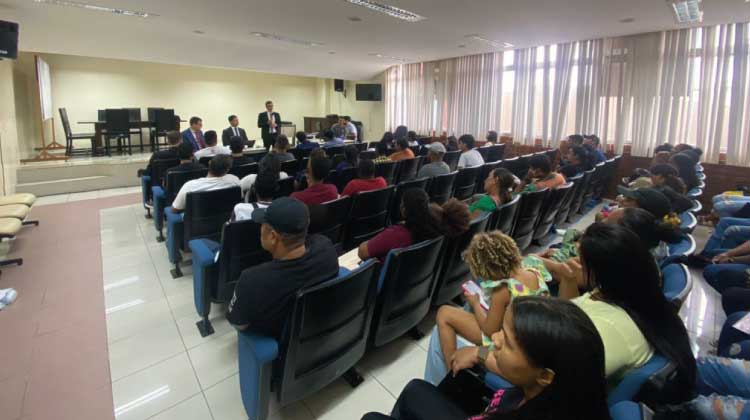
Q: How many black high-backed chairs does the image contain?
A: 6